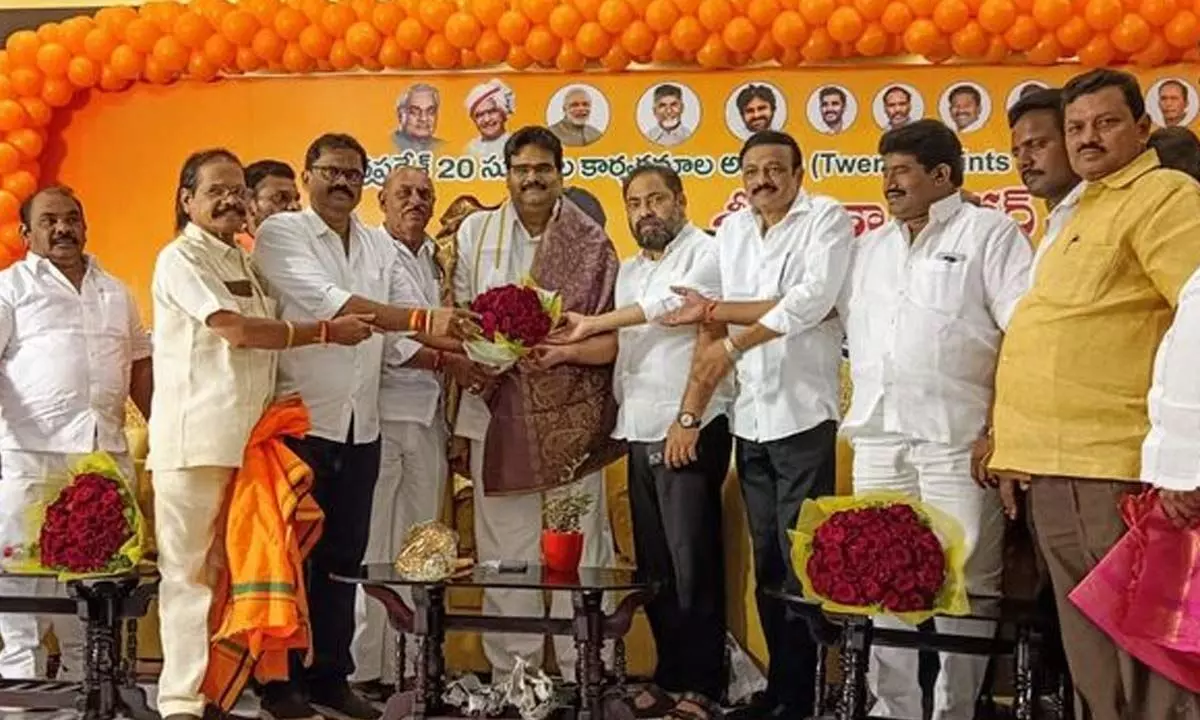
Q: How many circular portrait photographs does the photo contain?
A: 8